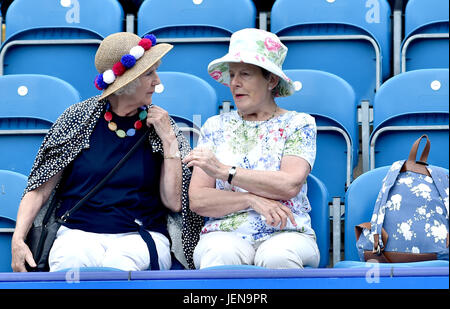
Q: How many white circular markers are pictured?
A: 7